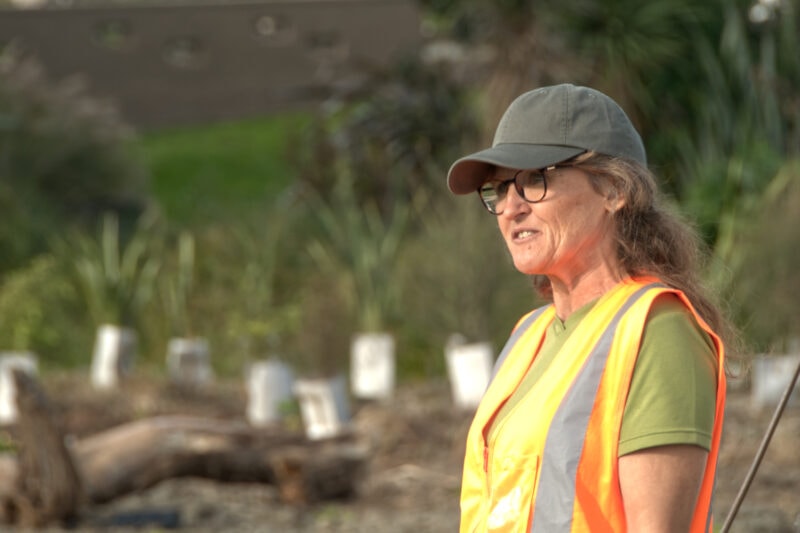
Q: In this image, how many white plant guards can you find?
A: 8